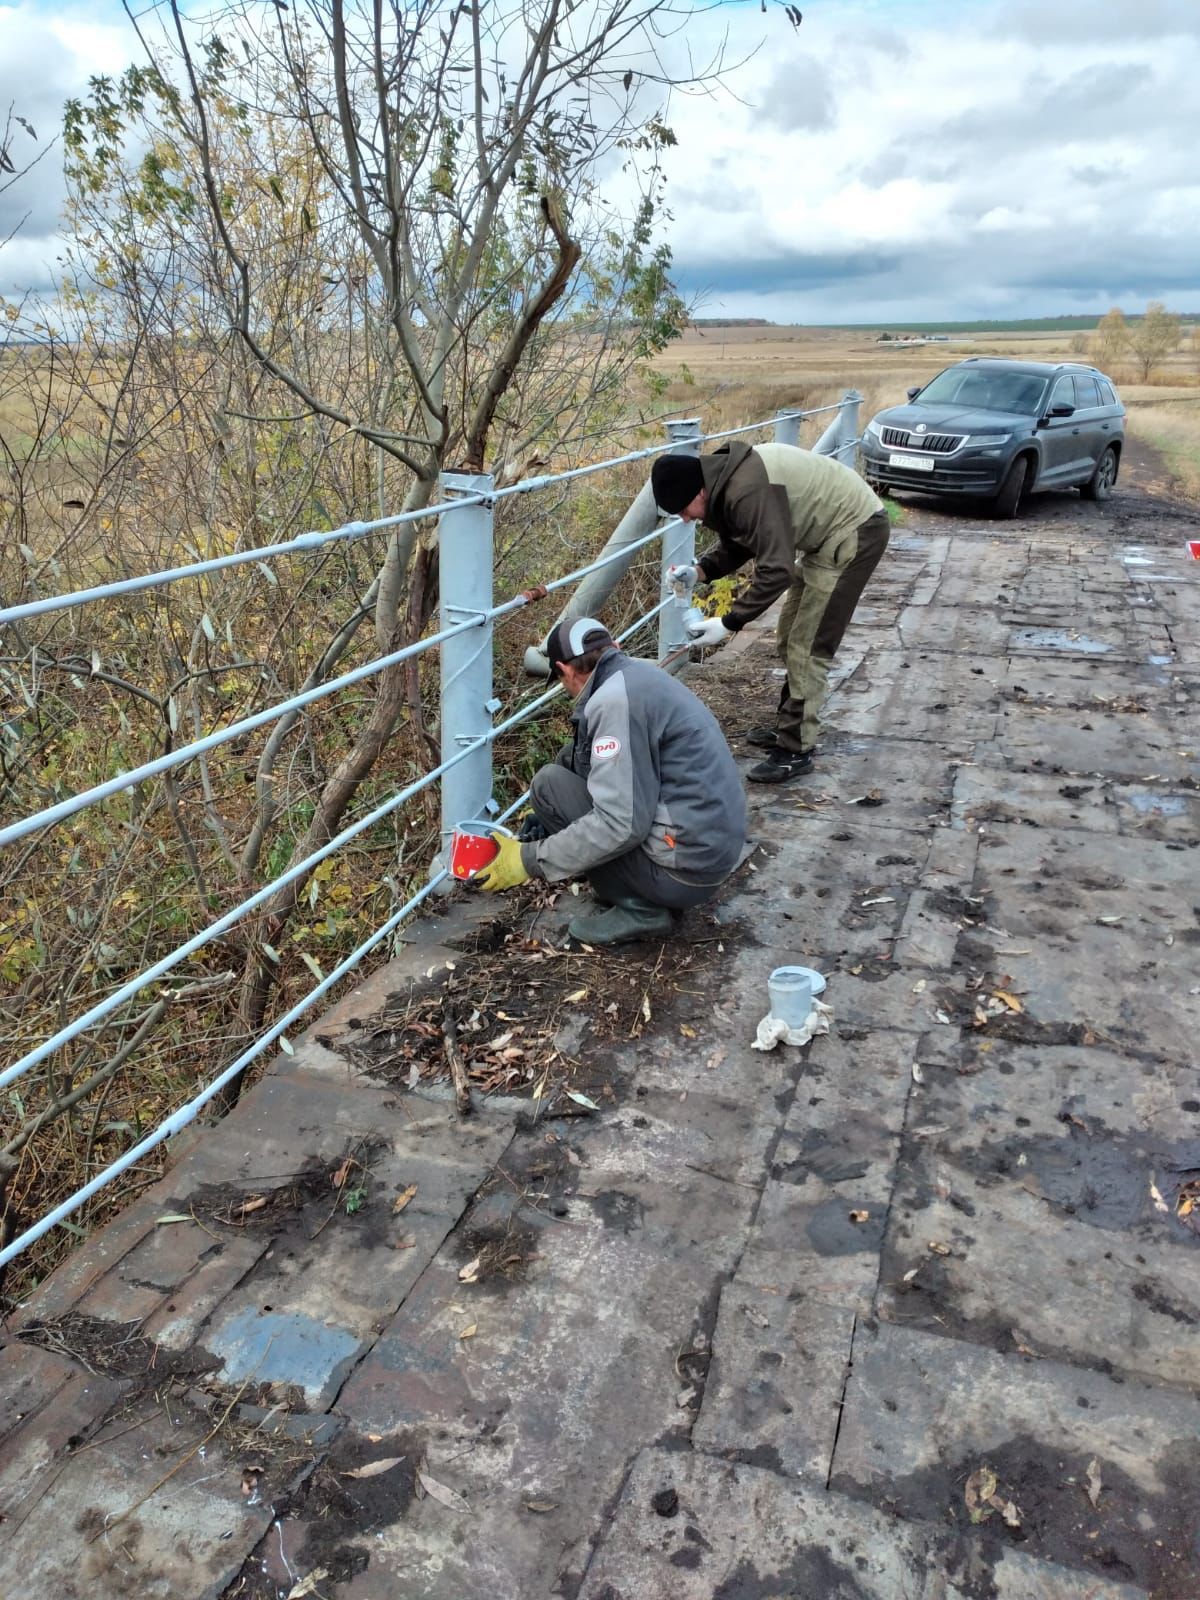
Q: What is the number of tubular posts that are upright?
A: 4